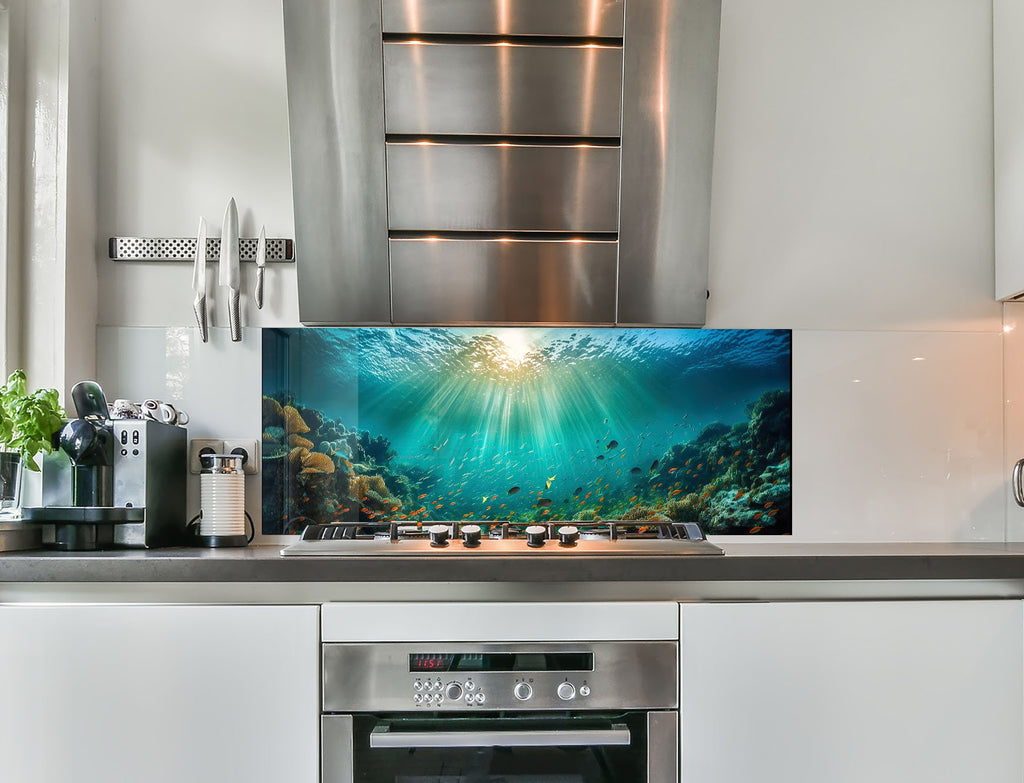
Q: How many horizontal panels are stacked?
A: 4